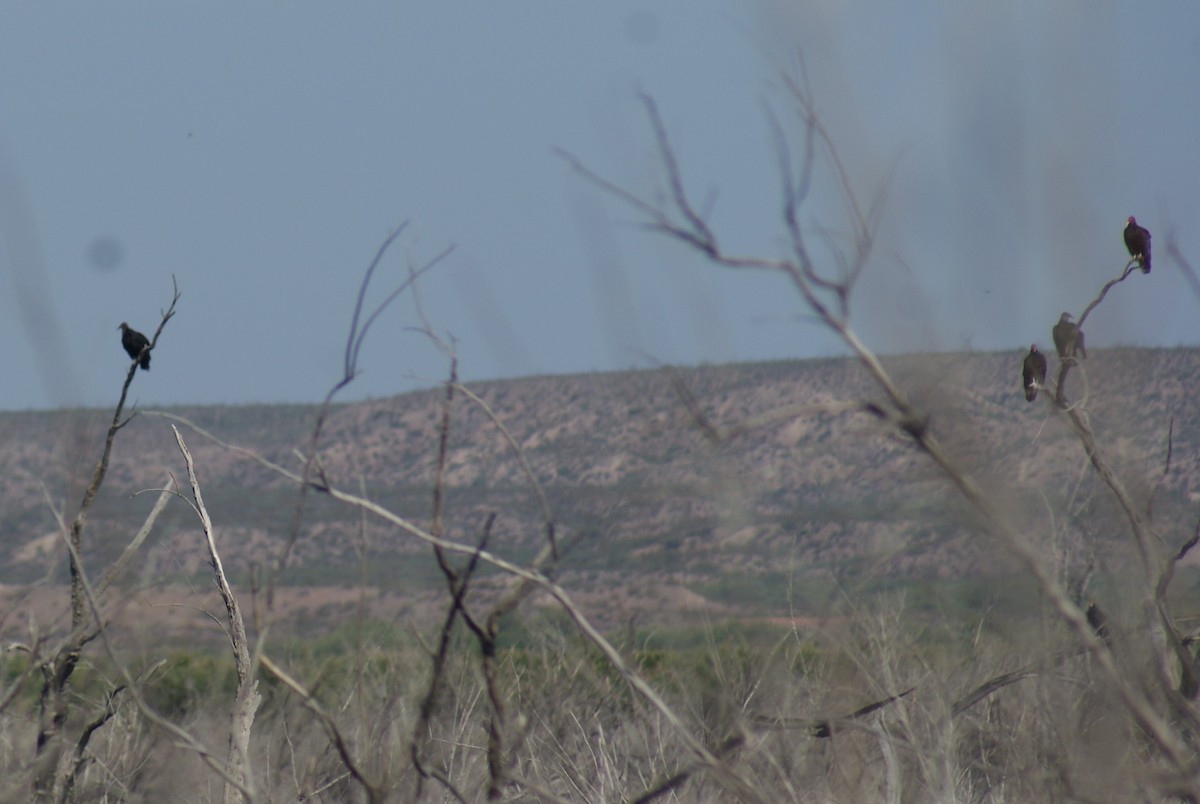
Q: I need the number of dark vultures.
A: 4